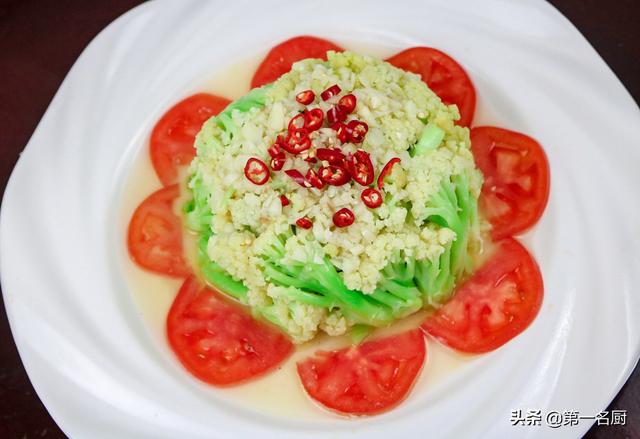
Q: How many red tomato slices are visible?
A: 8